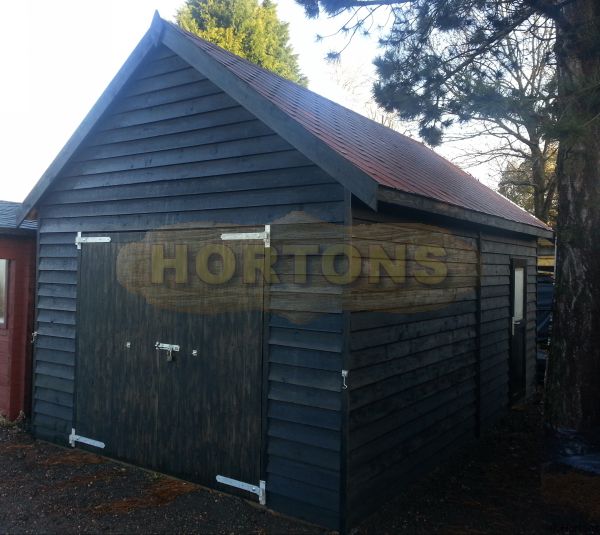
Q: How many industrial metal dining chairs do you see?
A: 0